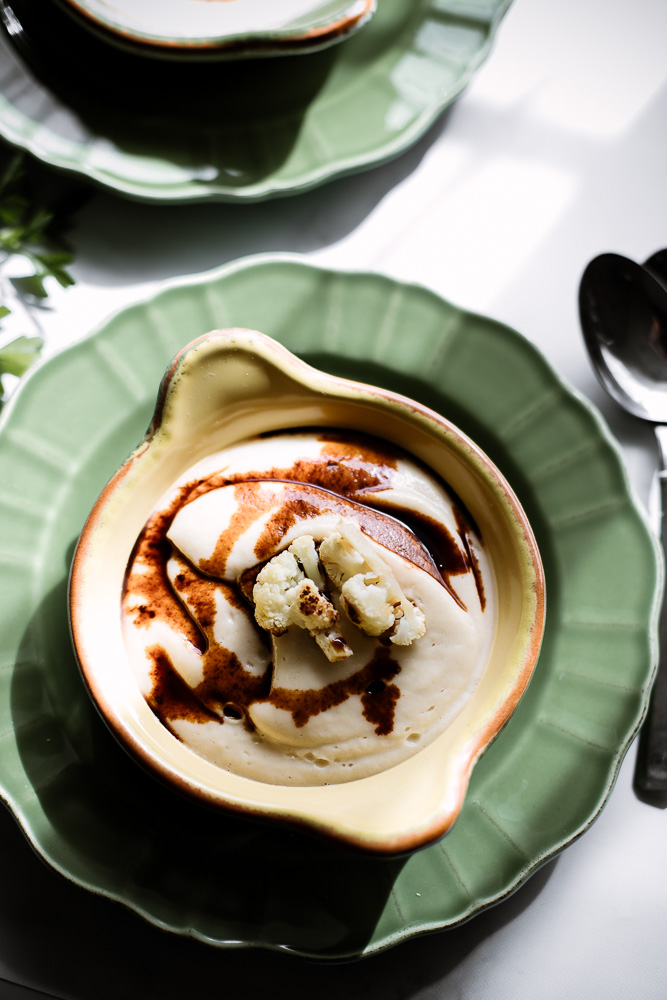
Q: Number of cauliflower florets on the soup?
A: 2